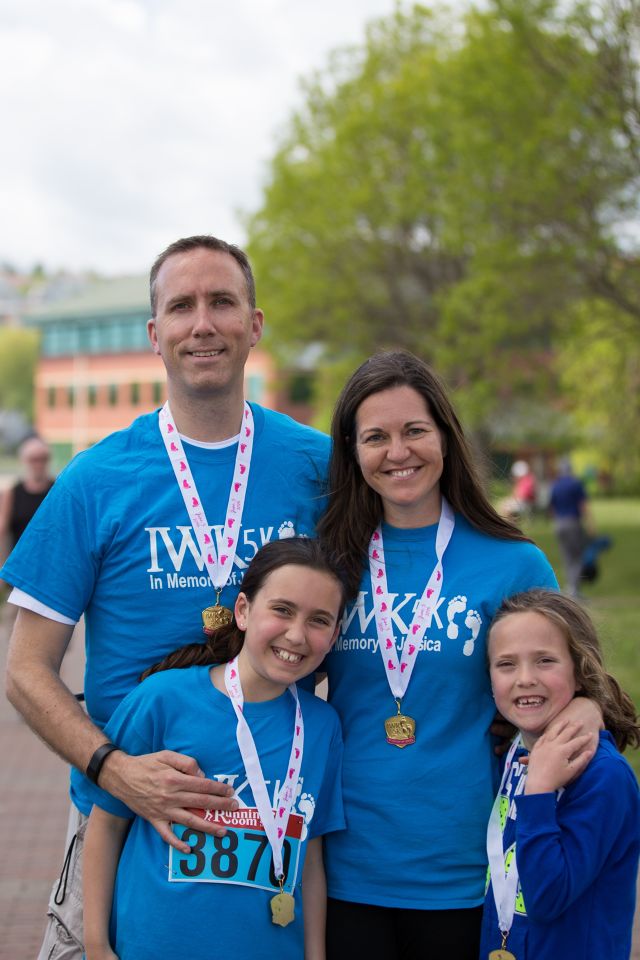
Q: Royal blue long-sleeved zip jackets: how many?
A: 1